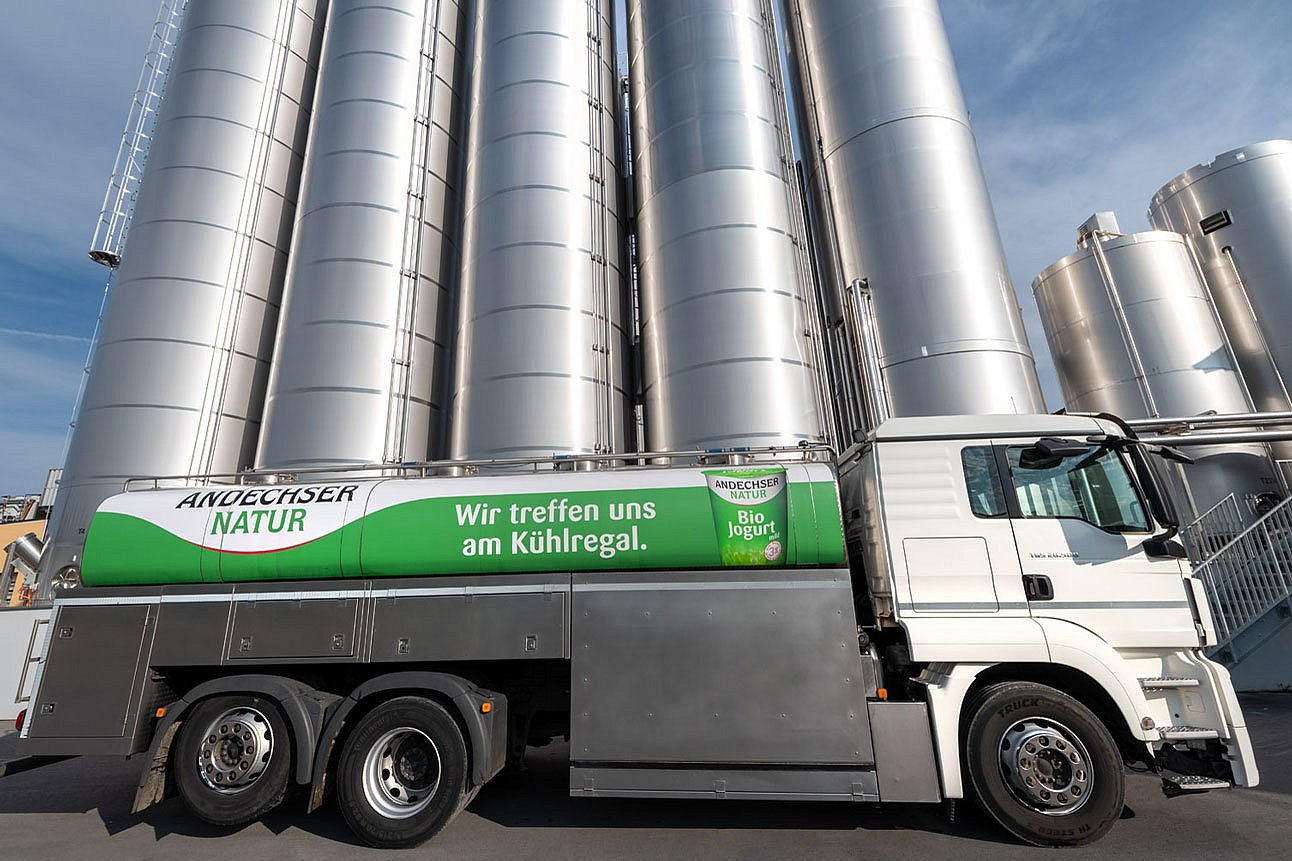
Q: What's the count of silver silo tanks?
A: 7